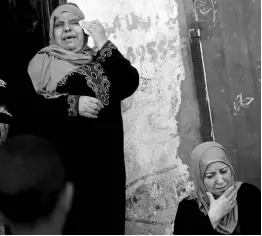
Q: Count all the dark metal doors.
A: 1